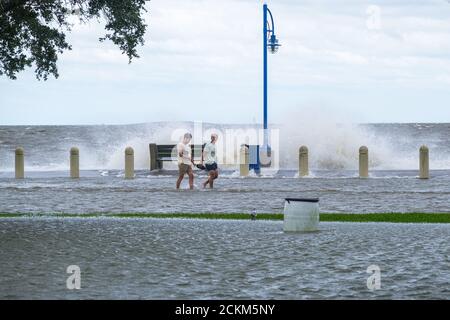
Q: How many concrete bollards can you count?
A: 7